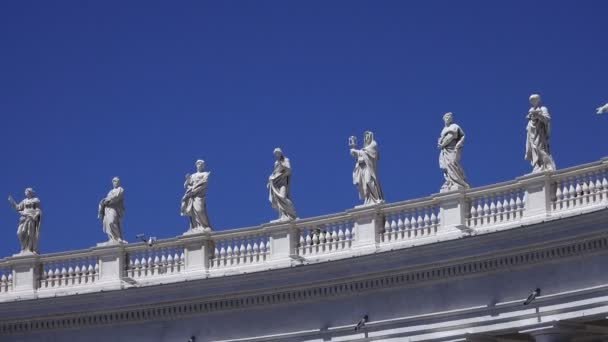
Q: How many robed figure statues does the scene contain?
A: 7